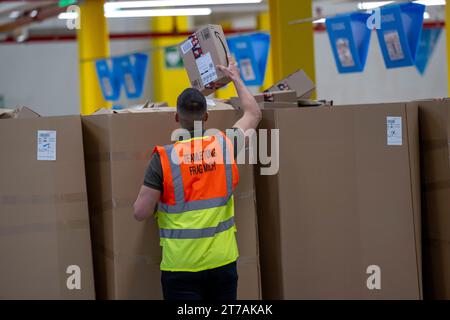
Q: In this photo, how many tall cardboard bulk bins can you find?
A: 4